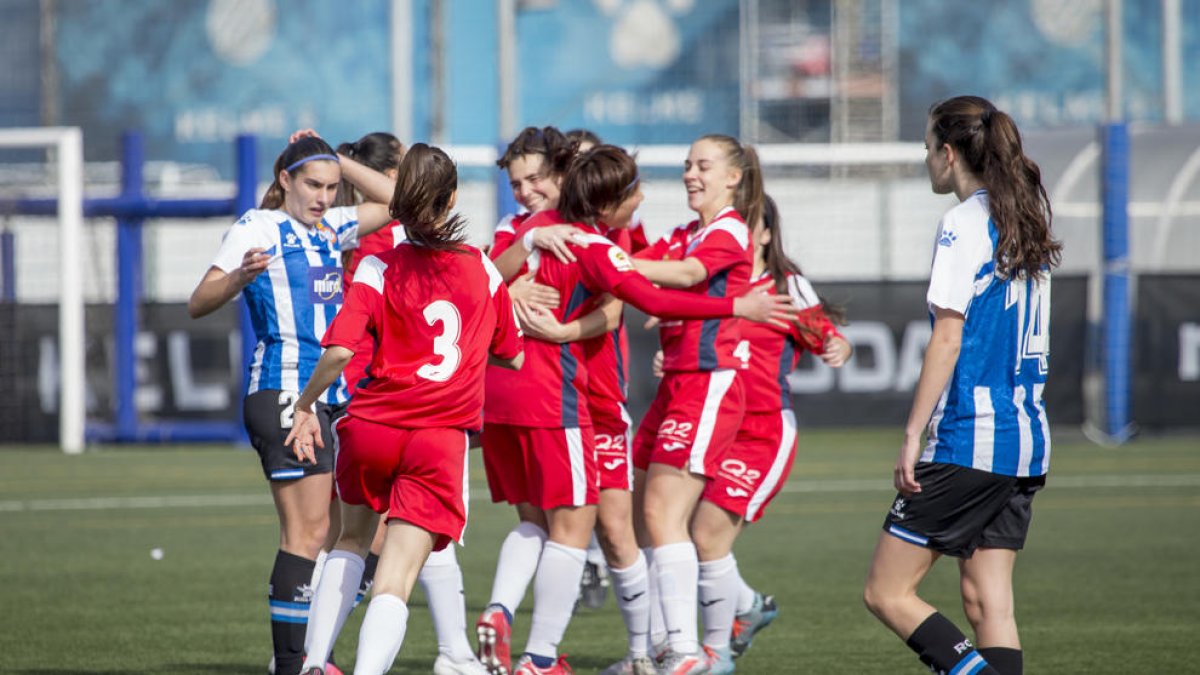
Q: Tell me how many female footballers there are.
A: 9